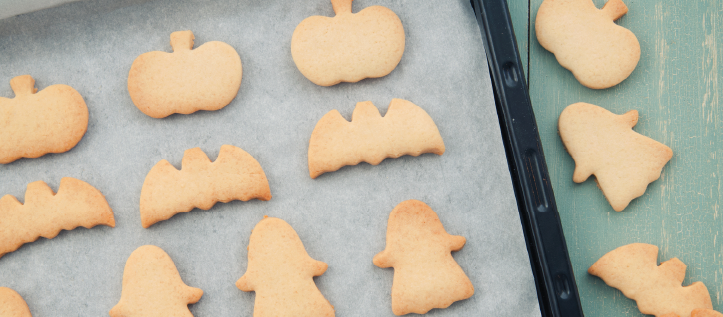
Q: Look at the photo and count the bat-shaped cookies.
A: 4